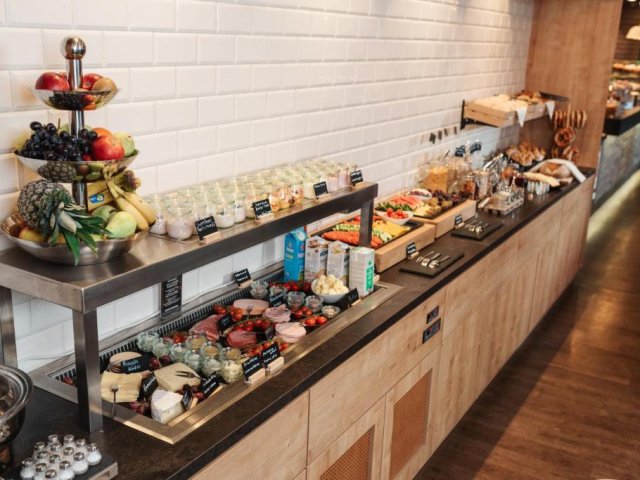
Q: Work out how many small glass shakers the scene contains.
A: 14